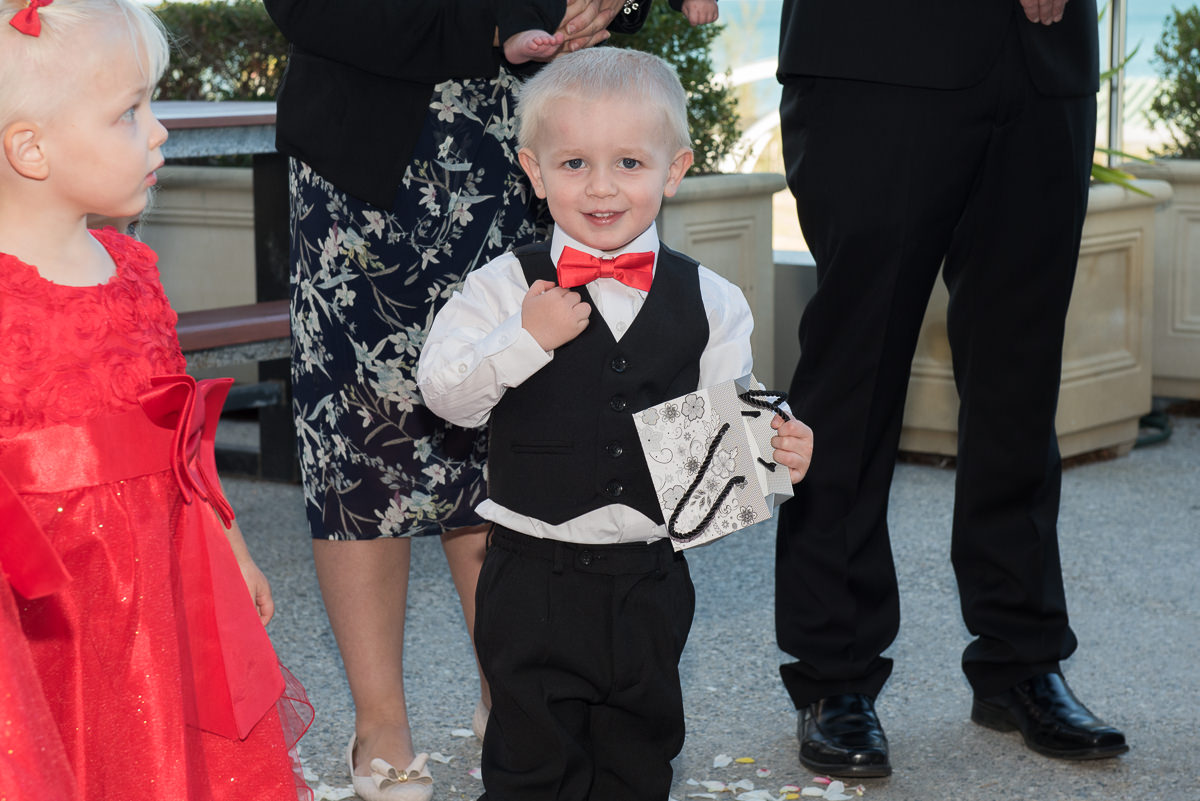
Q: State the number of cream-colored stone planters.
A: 4